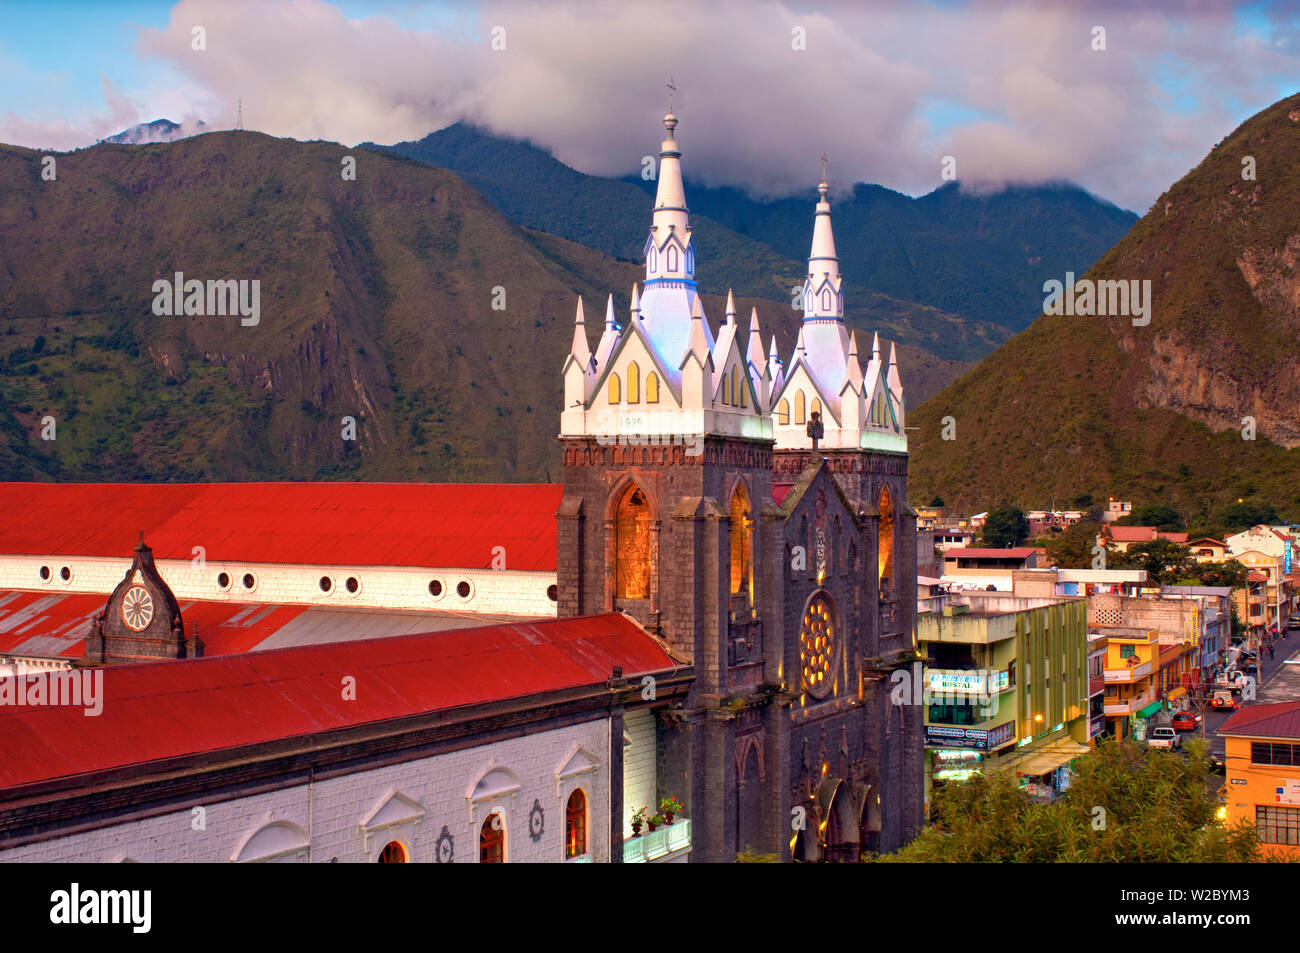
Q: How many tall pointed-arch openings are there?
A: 3